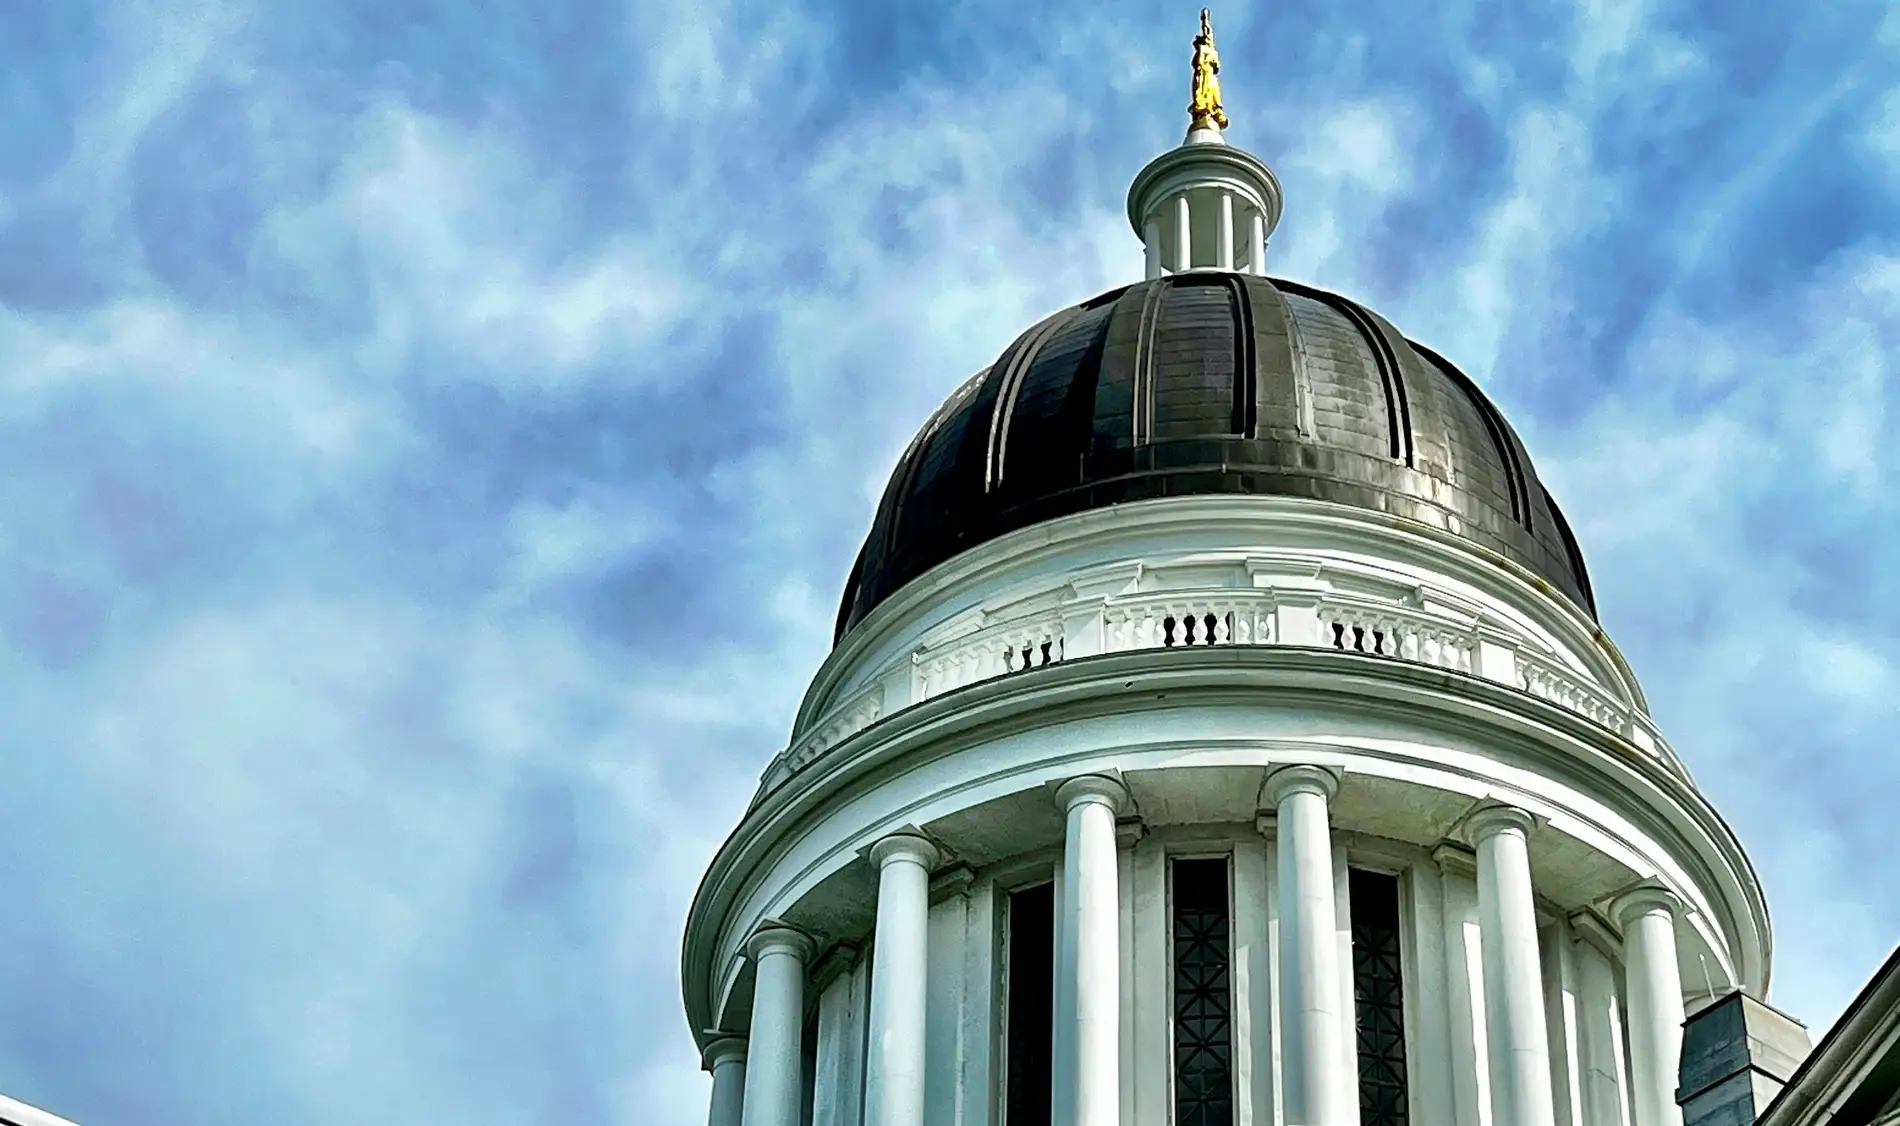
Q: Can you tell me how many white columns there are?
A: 11